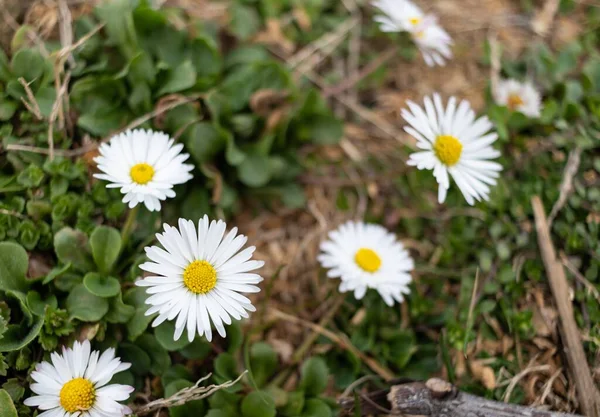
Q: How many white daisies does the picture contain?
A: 8